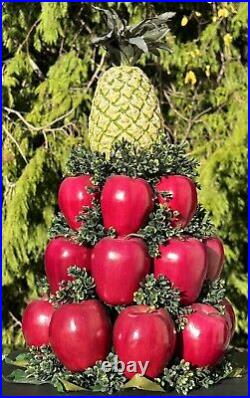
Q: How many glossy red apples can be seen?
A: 12